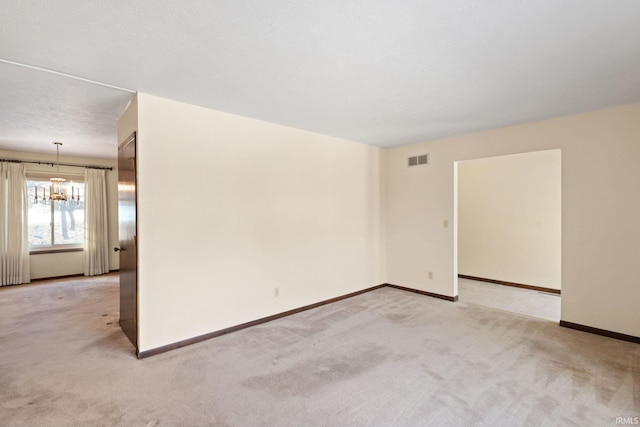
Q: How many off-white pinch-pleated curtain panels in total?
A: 2